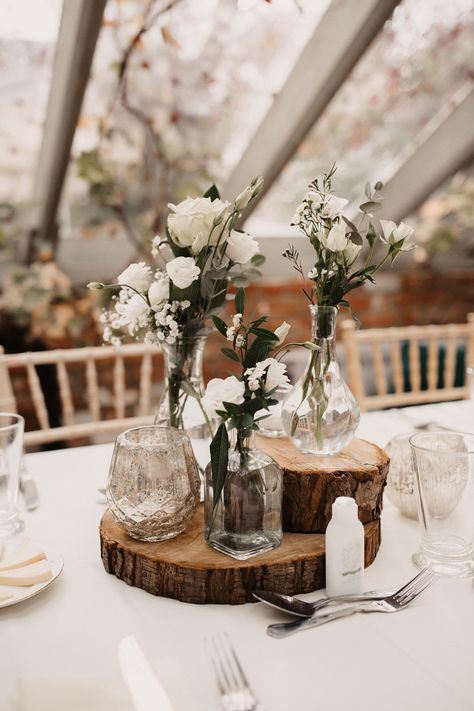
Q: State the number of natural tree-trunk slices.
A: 2